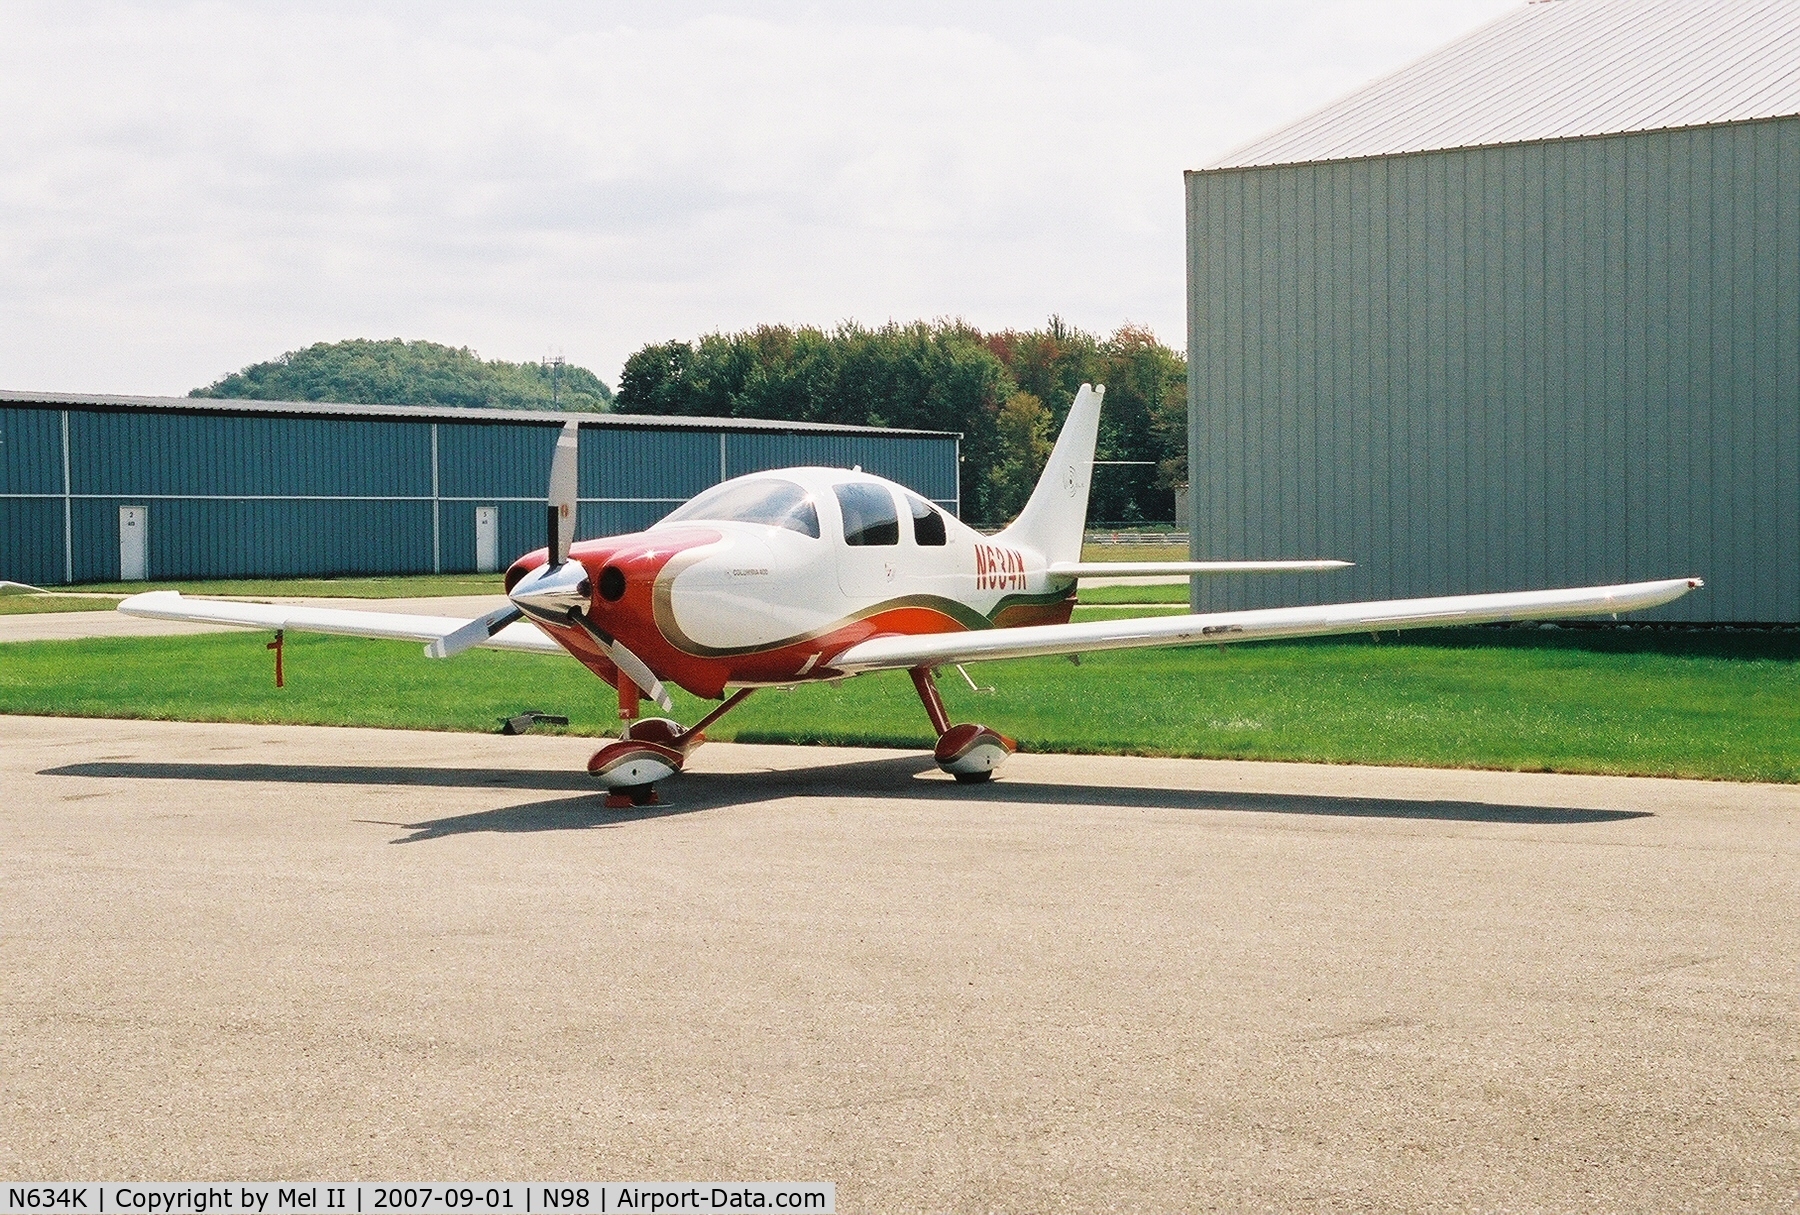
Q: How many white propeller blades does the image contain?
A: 3